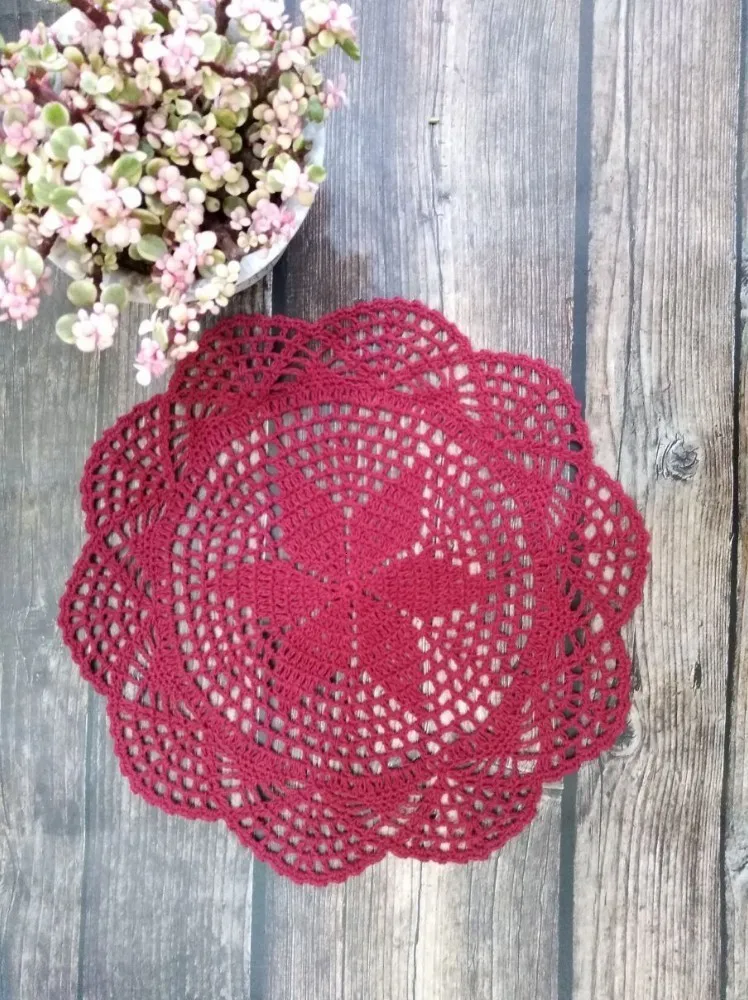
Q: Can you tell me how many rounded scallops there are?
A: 10